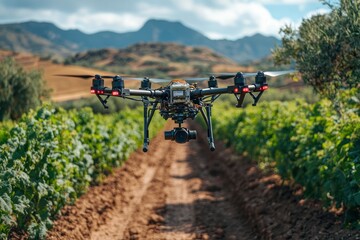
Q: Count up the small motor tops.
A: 6